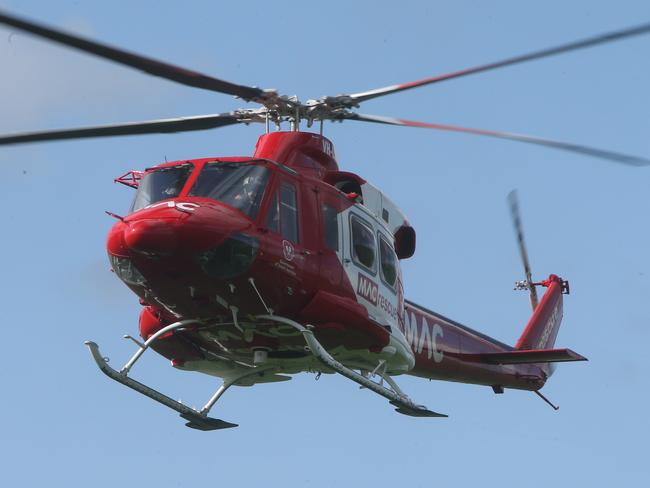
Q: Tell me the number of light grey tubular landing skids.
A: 2